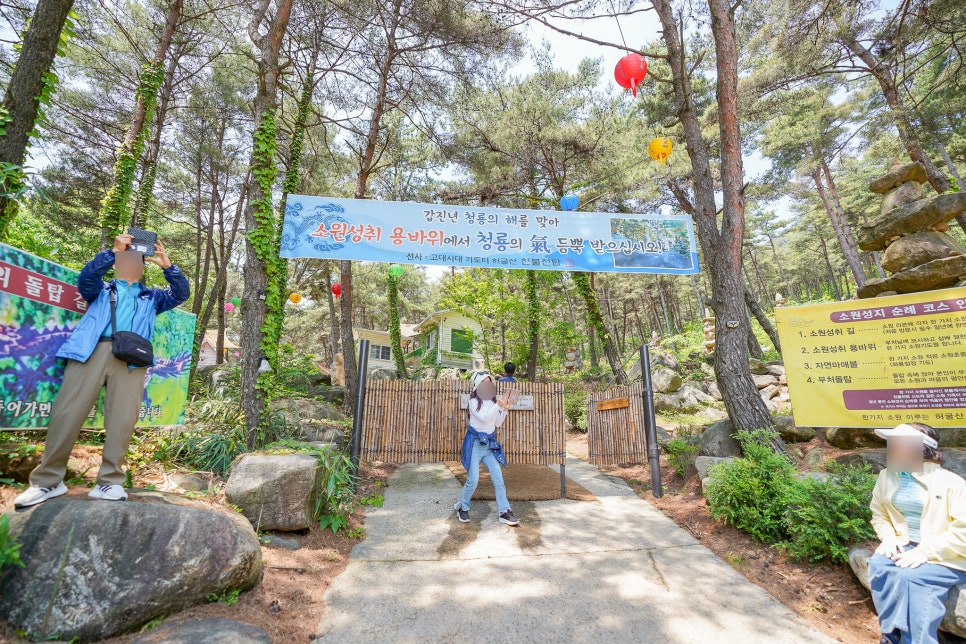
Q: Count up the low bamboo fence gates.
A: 2